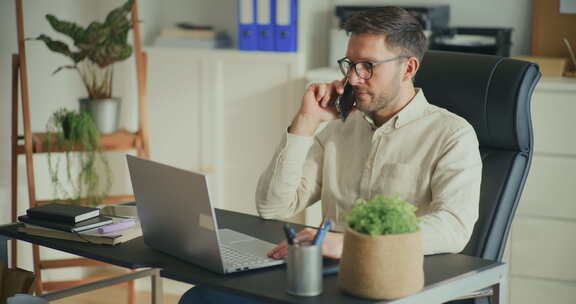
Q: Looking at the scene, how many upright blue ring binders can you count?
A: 3